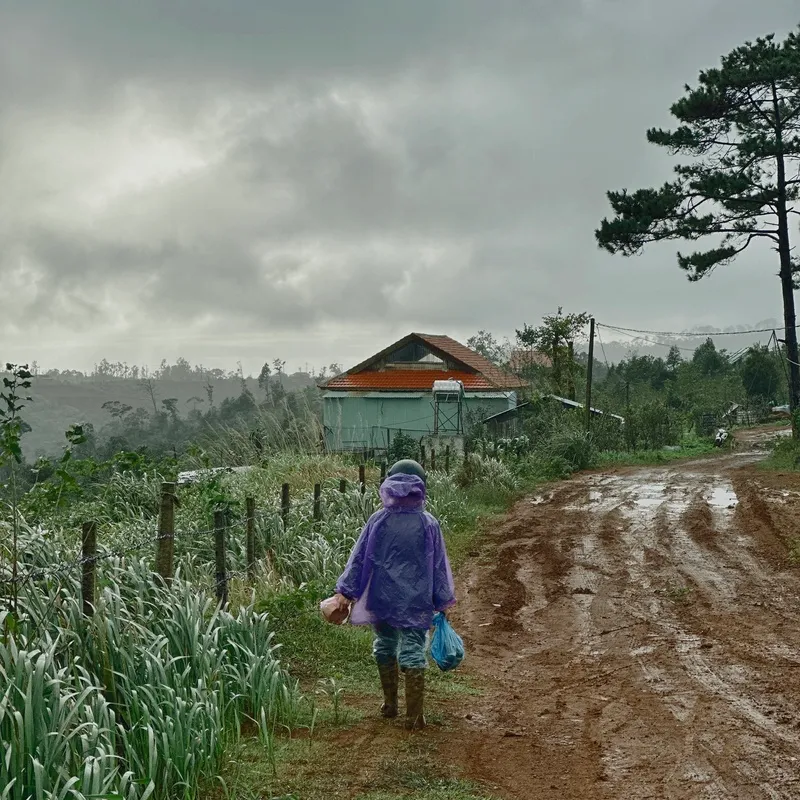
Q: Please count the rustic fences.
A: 1